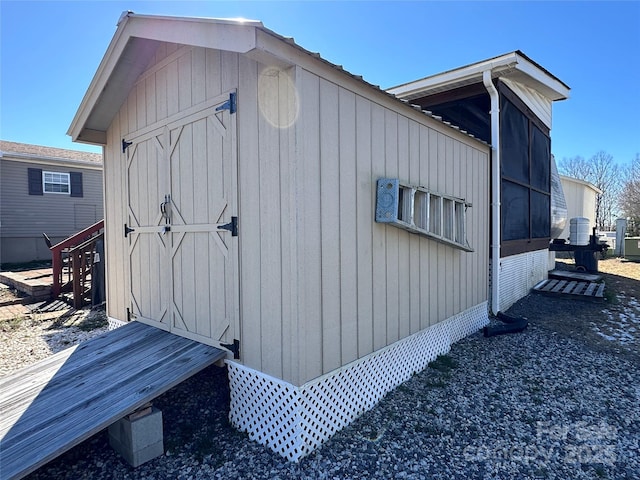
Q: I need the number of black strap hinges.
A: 6